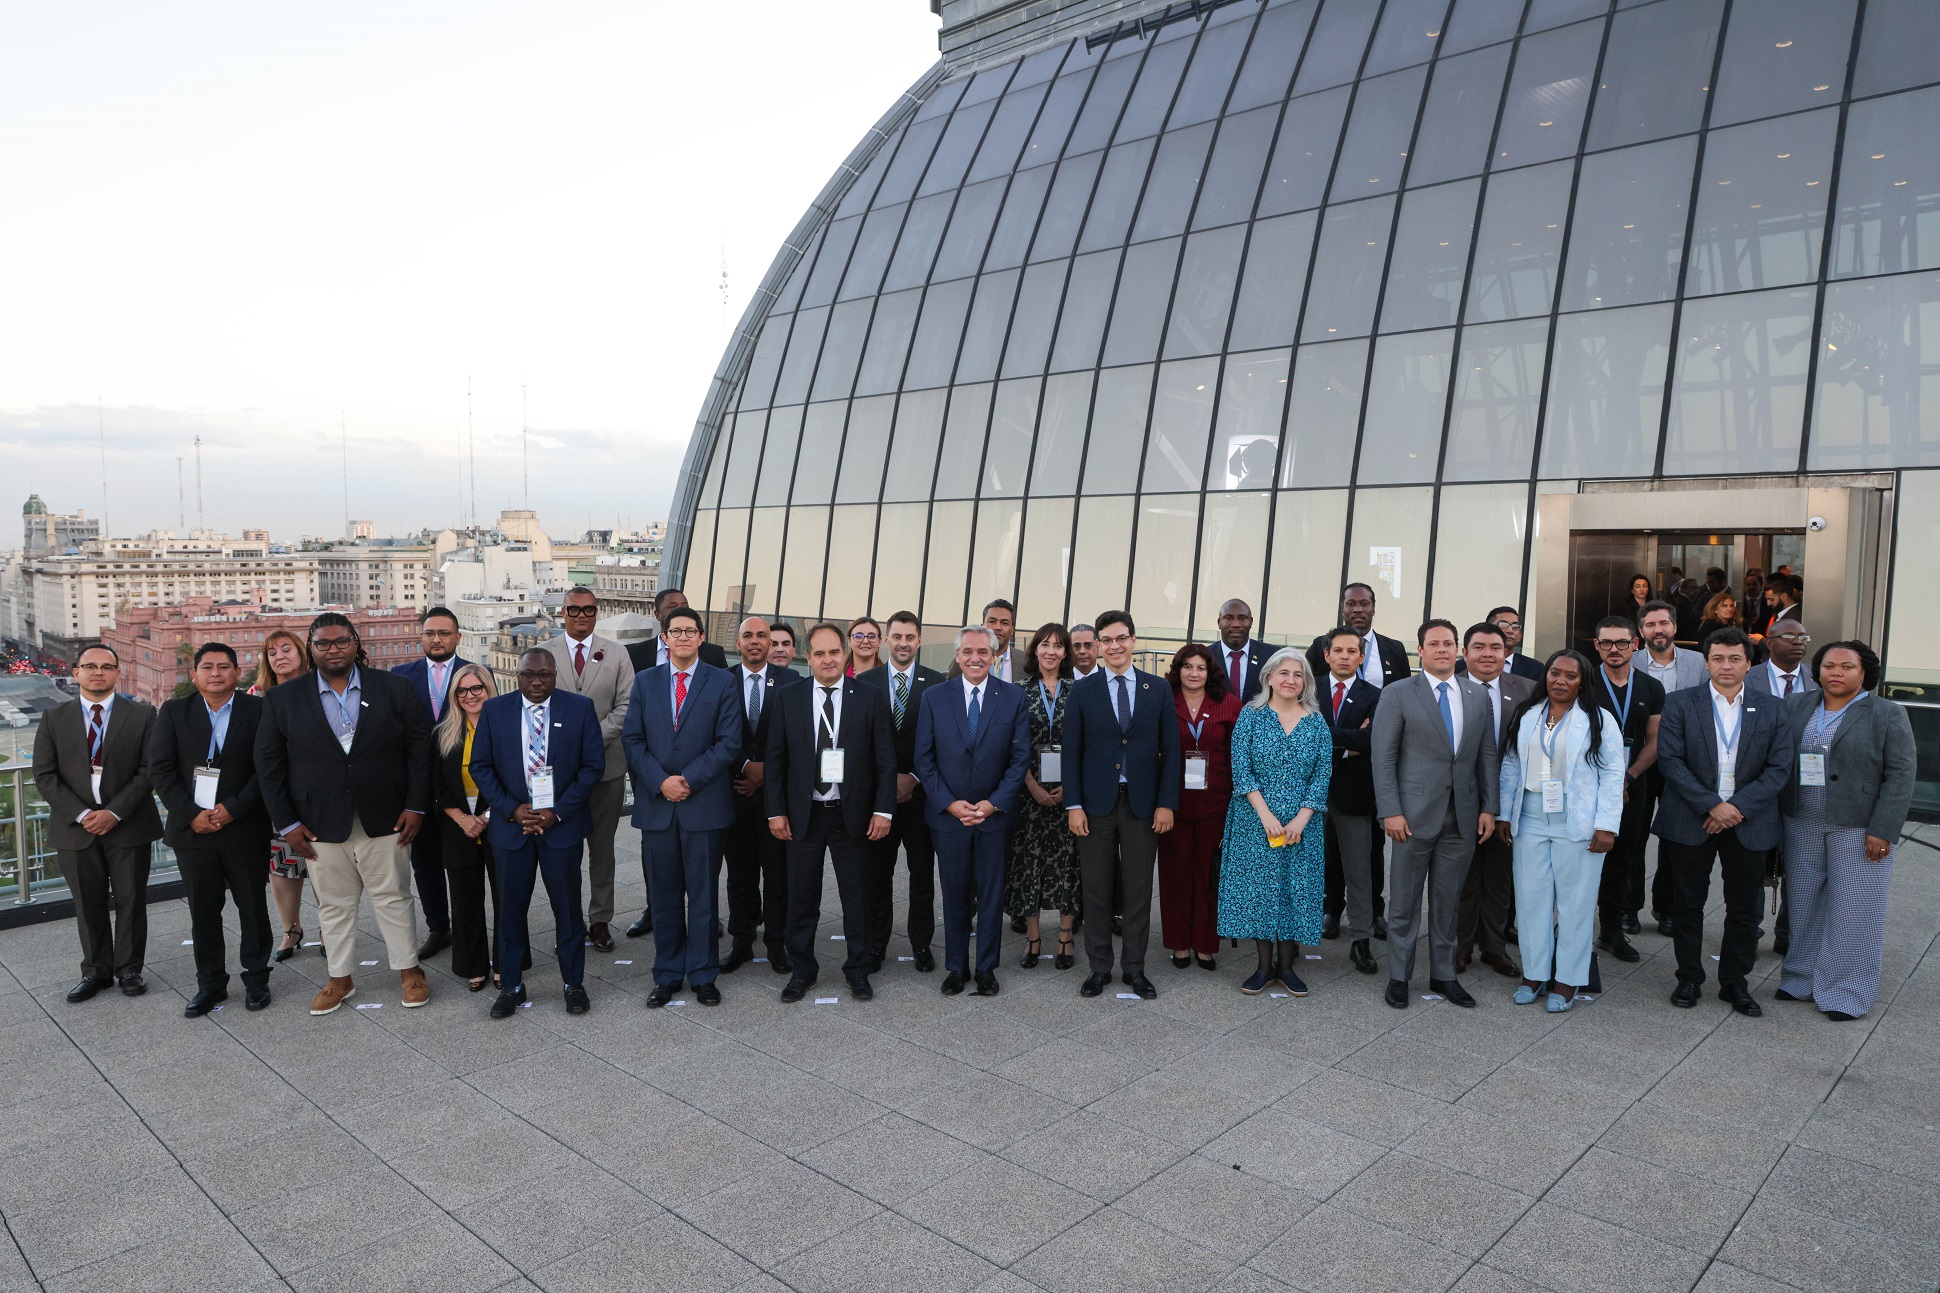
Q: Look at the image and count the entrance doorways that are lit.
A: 1